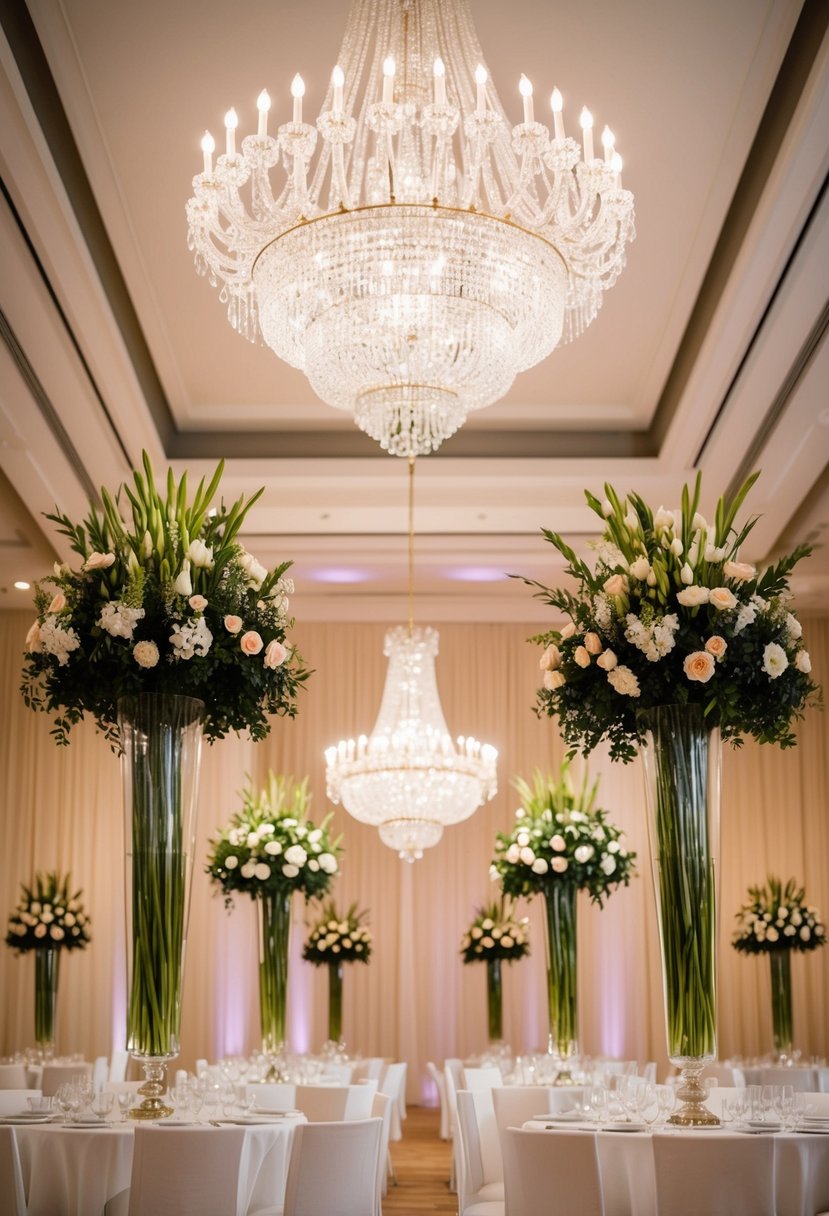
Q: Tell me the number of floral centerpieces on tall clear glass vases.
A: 8